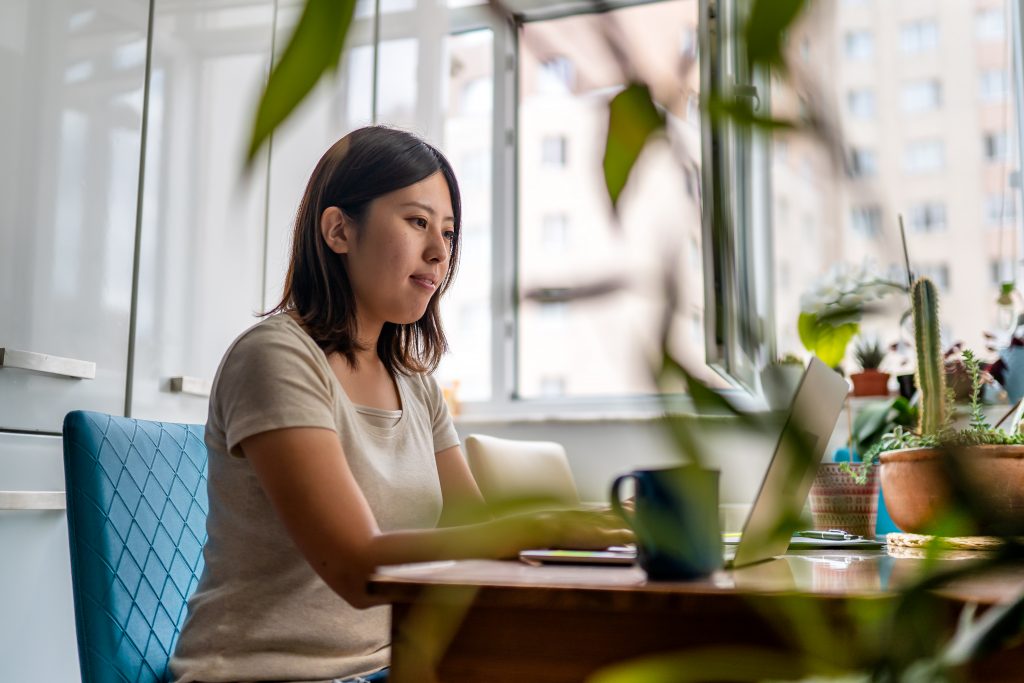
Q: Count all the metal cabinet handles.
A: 3